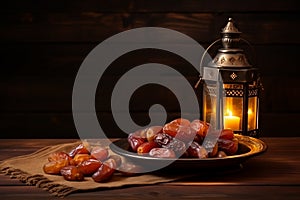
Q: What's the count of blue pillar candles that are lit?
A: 0